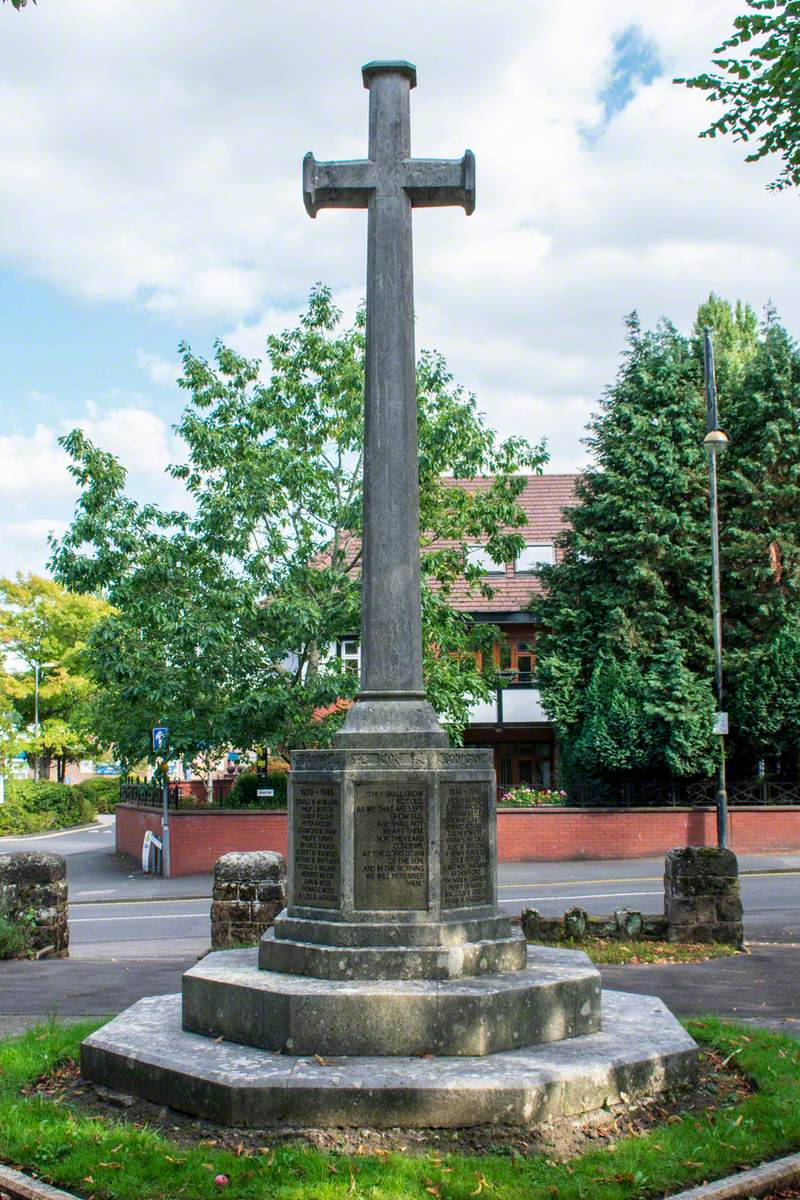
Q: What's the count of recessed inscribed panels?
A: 3